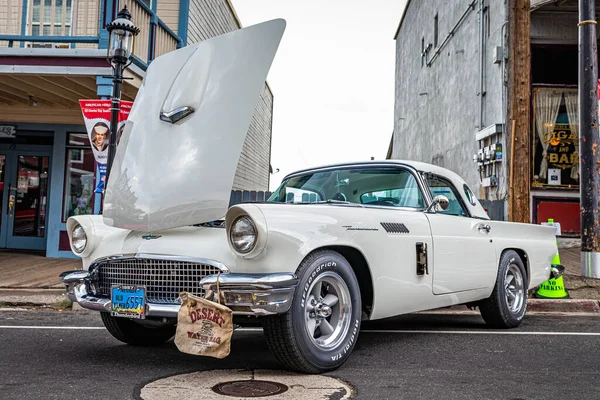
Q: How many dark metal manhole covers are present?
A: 1